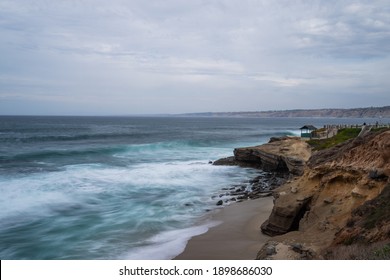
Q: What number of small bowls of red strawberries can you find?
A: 0